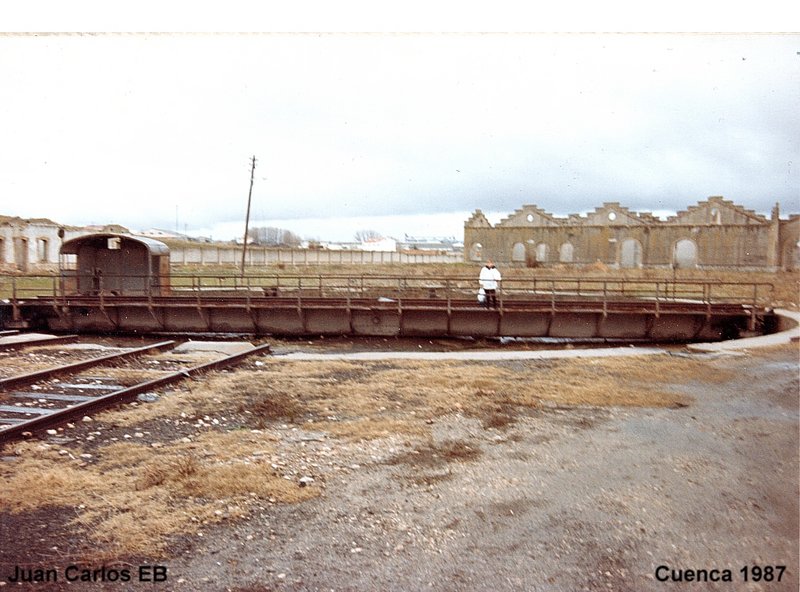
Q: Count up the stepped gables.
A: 4